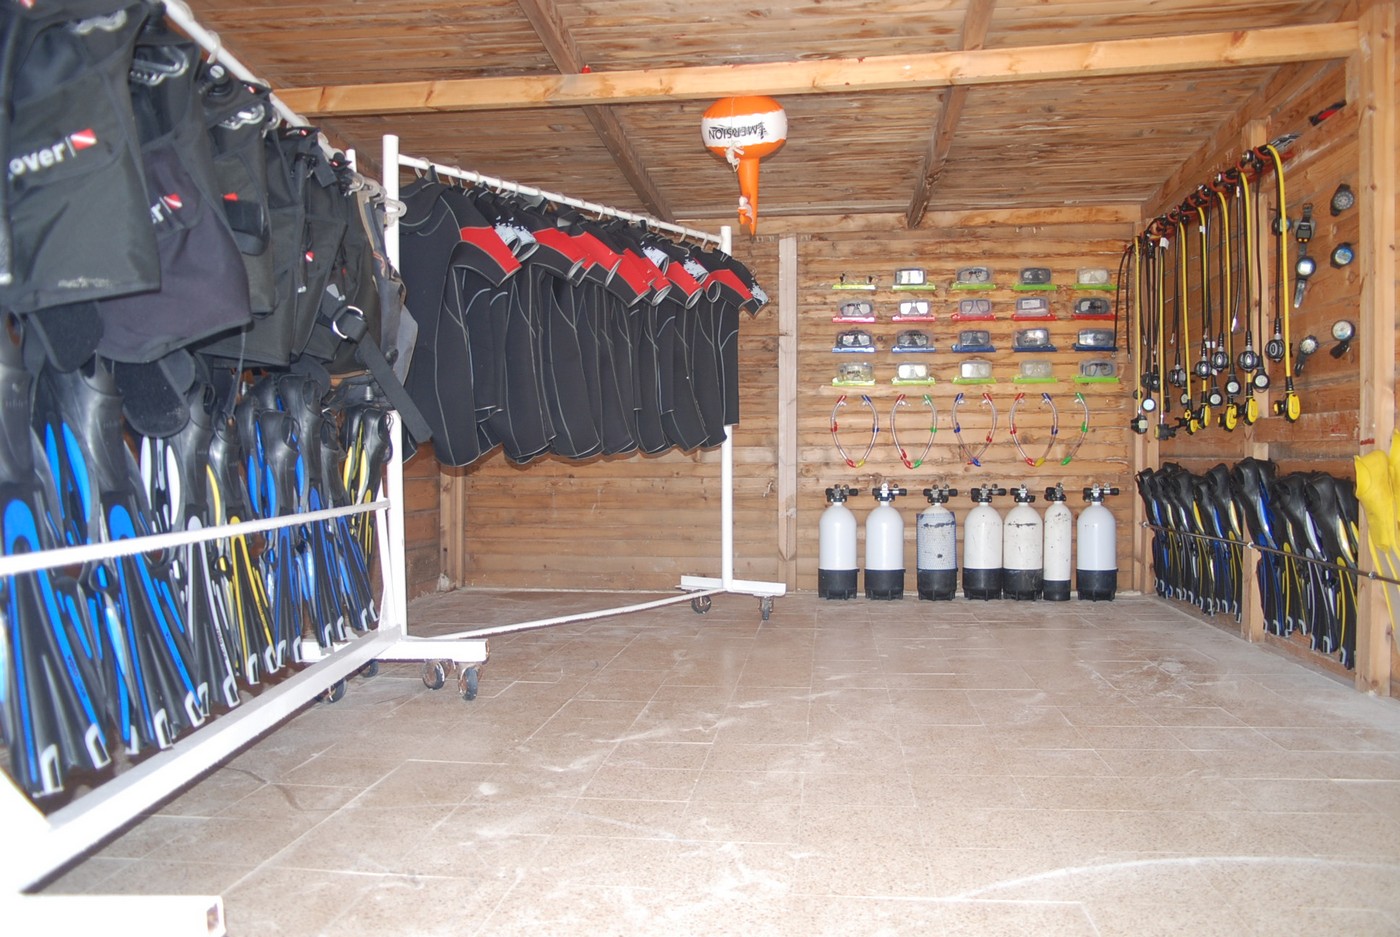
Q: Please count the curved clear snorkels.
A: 9